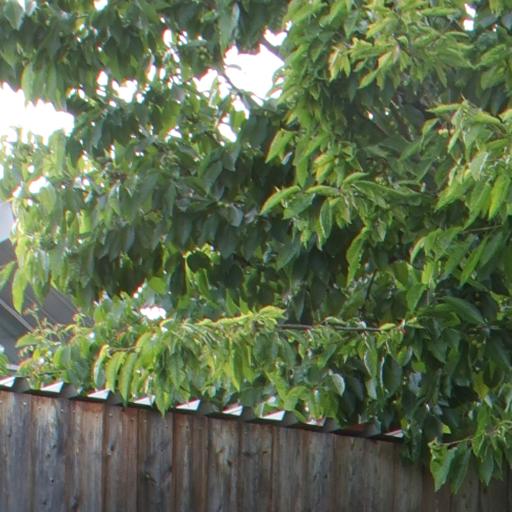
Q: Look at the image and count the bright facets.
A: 9